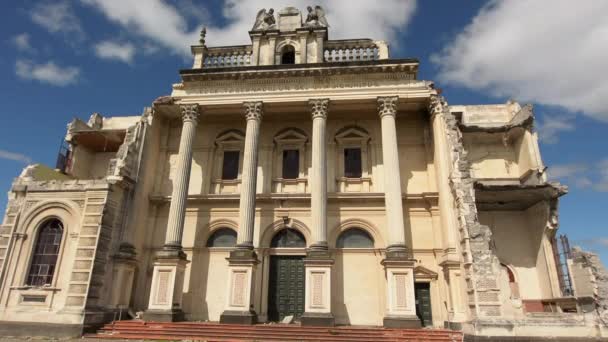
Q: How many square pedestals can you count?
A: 4